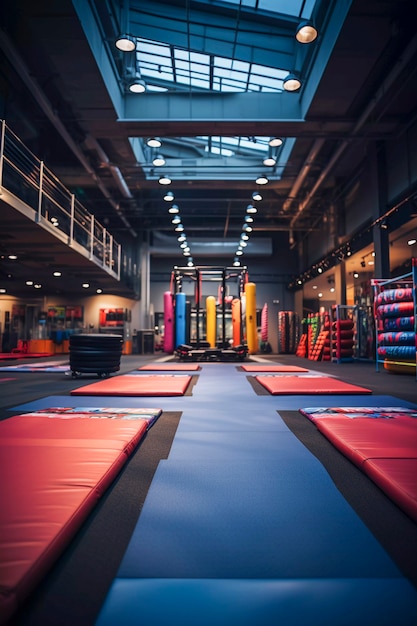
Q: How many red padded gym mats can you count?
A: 6